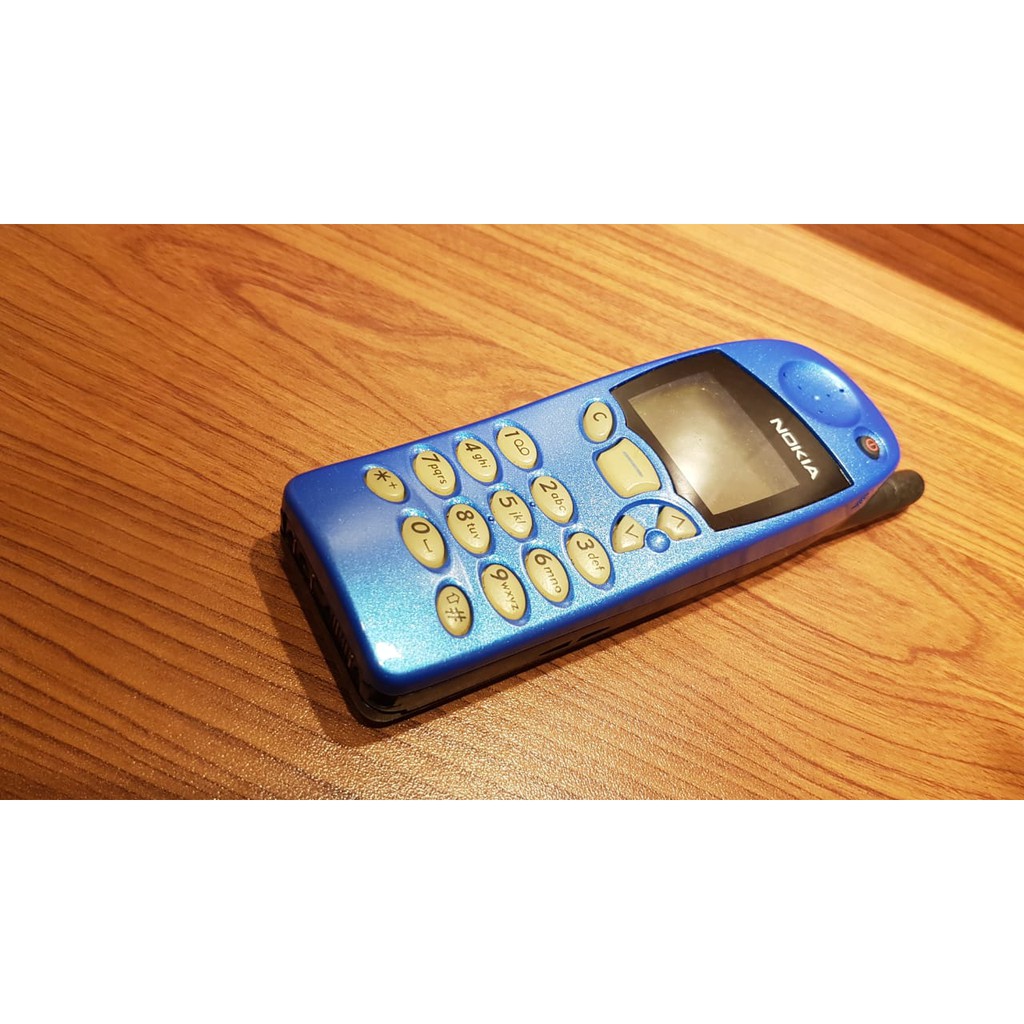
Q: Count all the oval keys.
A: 13